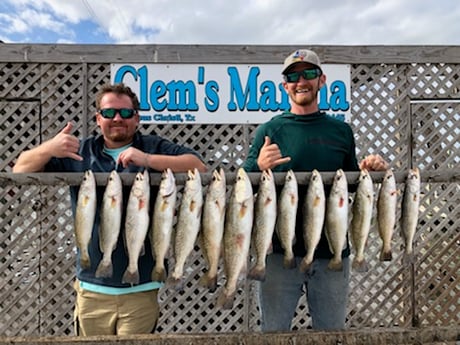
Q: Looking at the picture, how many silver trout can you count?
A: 14